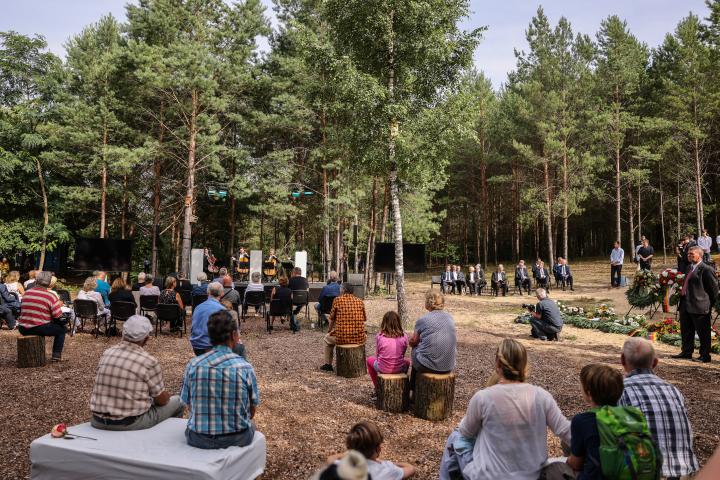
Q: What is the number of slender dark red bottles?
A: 0